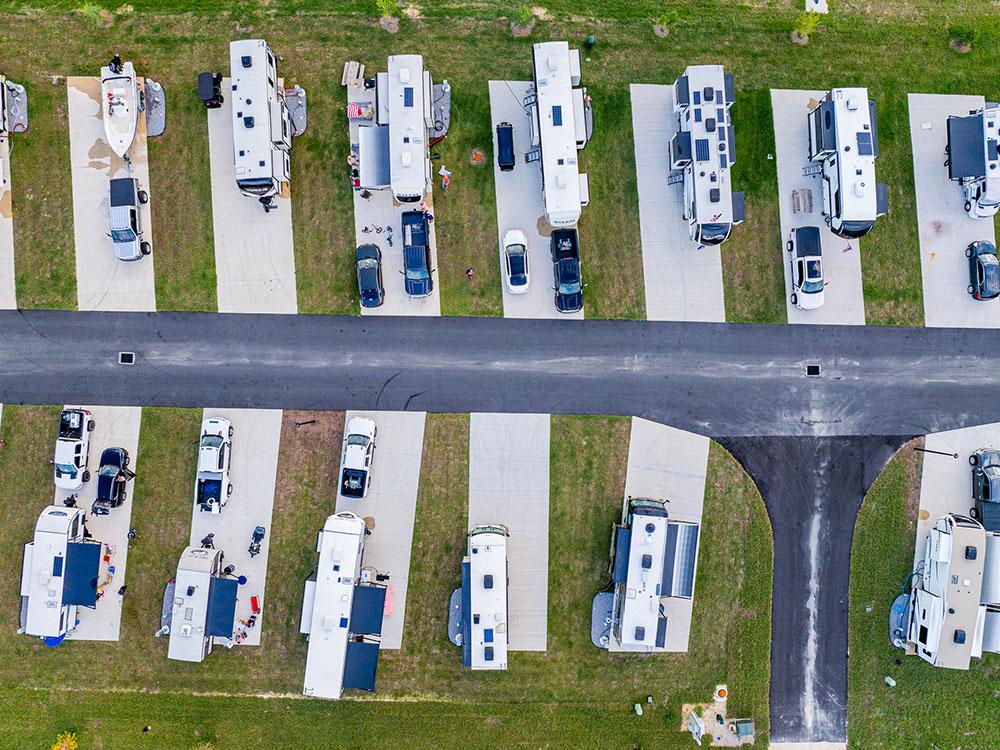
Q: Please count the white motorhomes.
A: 12